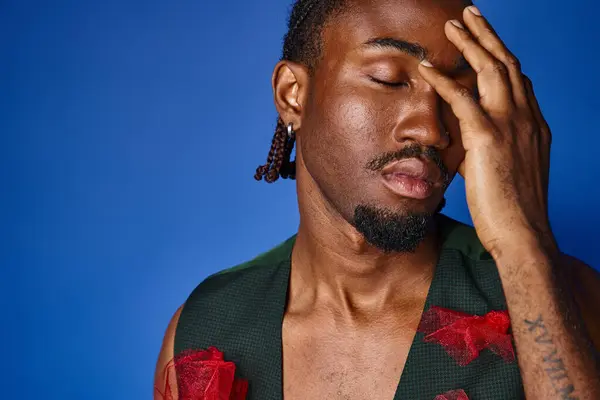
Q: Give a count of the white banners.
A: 0